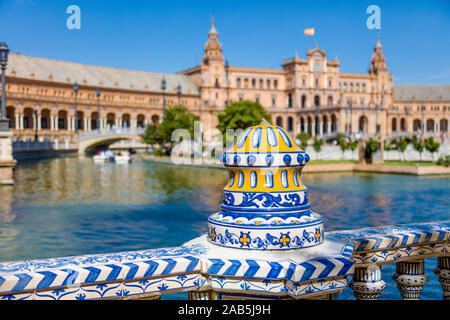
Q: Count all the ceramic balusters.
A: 3